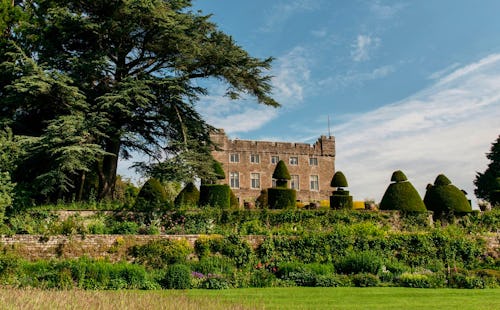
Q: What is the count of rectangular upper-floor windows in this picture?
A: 5